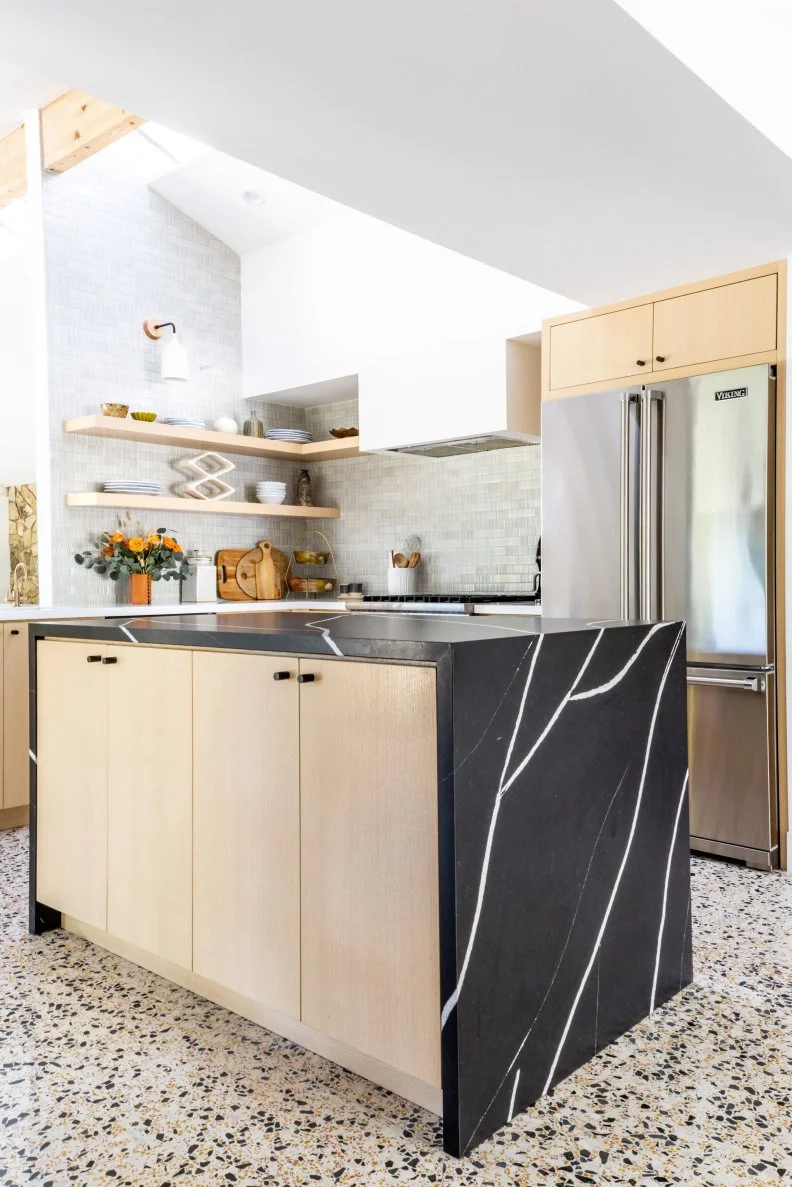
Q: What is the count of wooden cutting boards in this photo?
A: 3